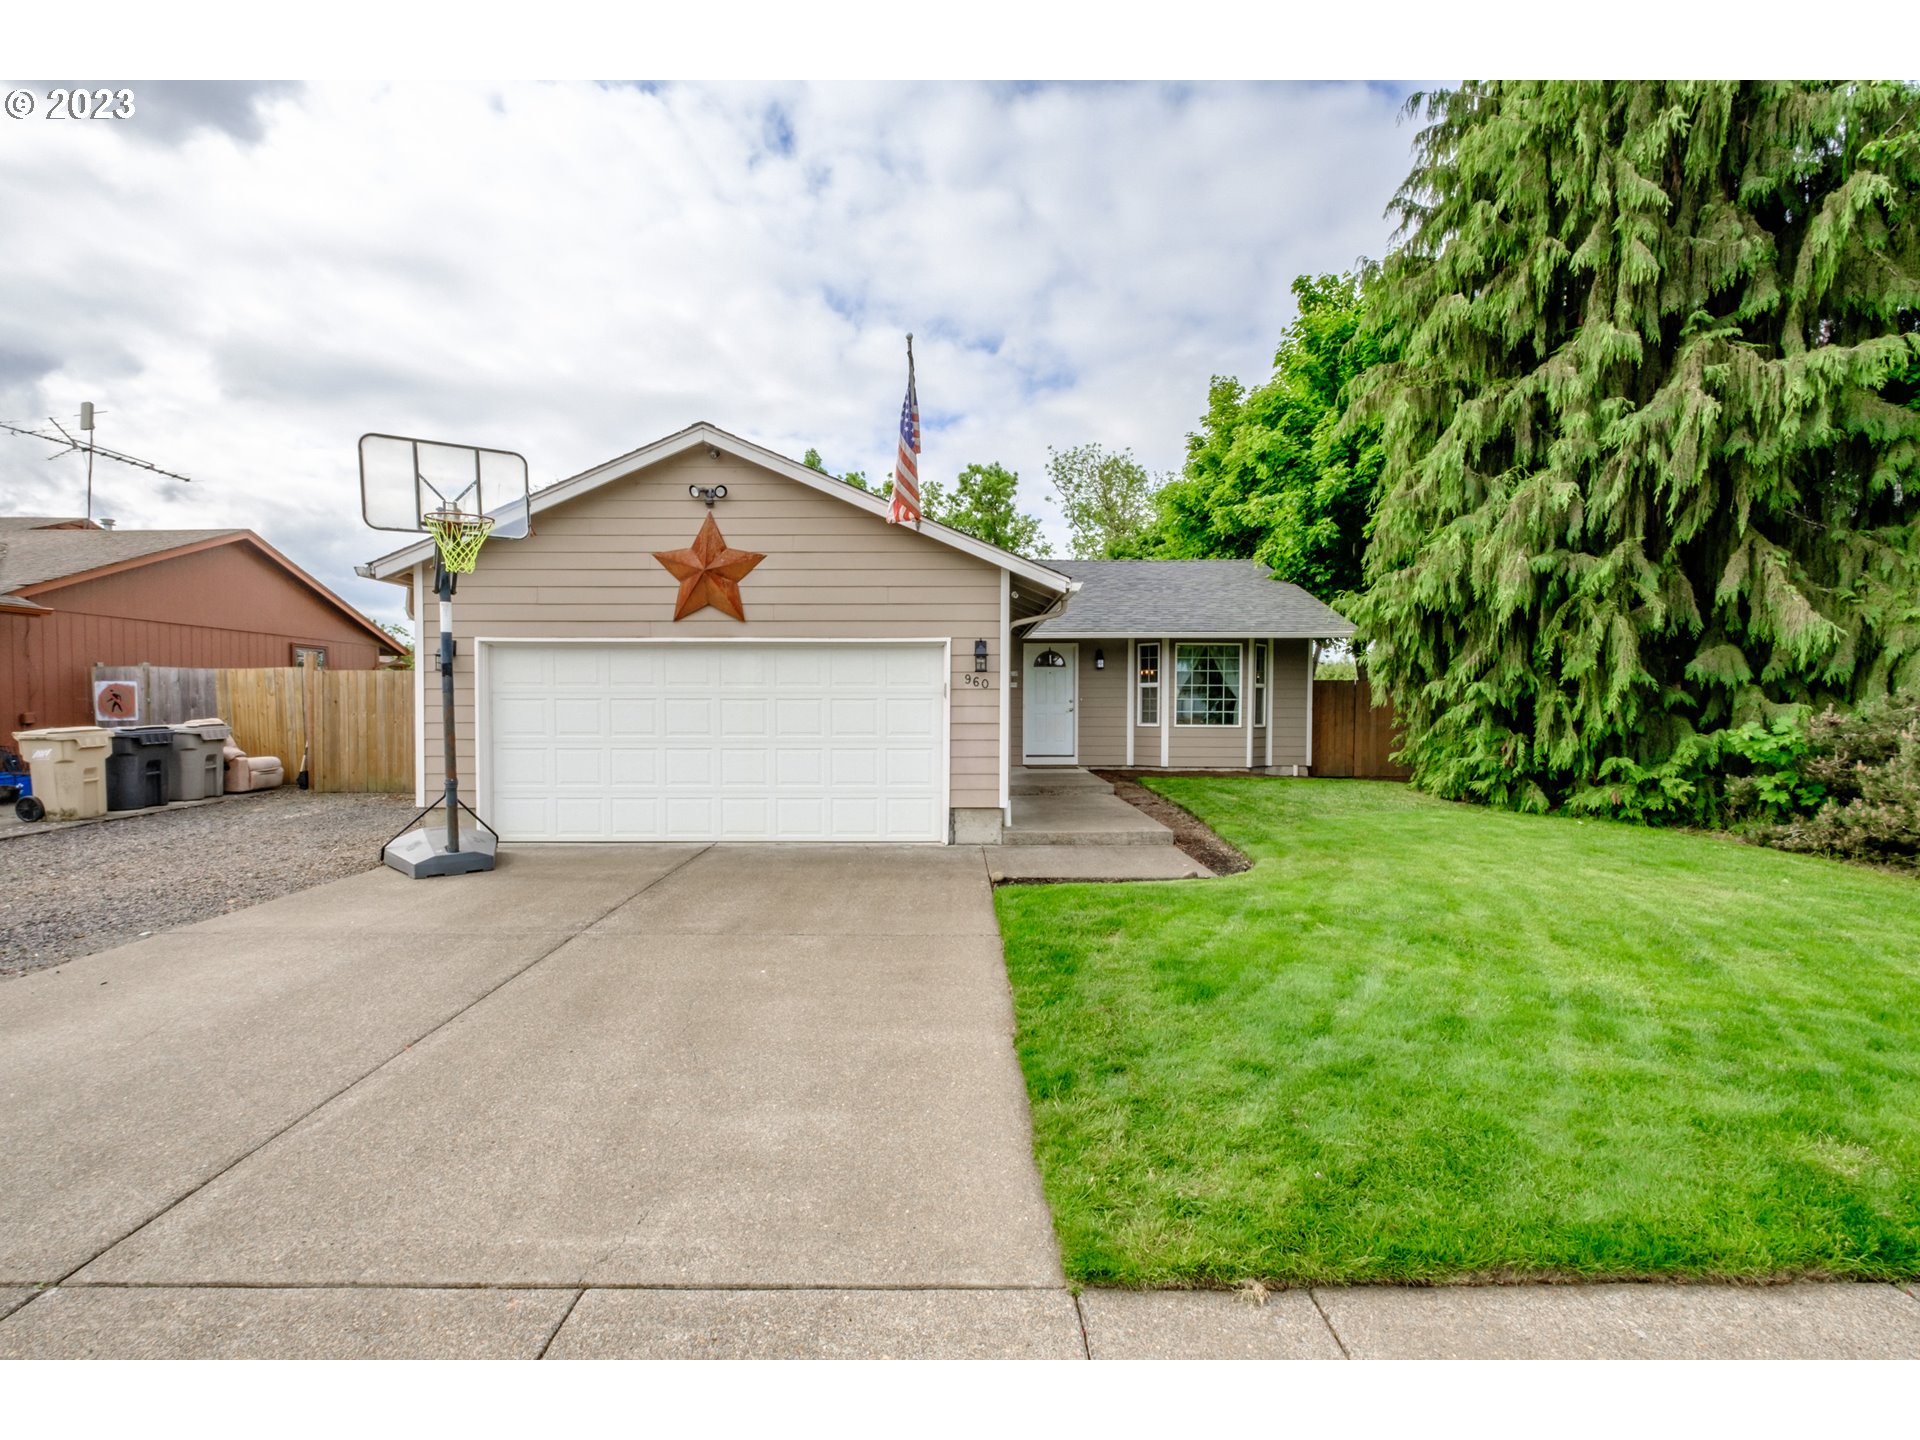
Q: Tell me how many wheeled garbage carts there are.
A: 3